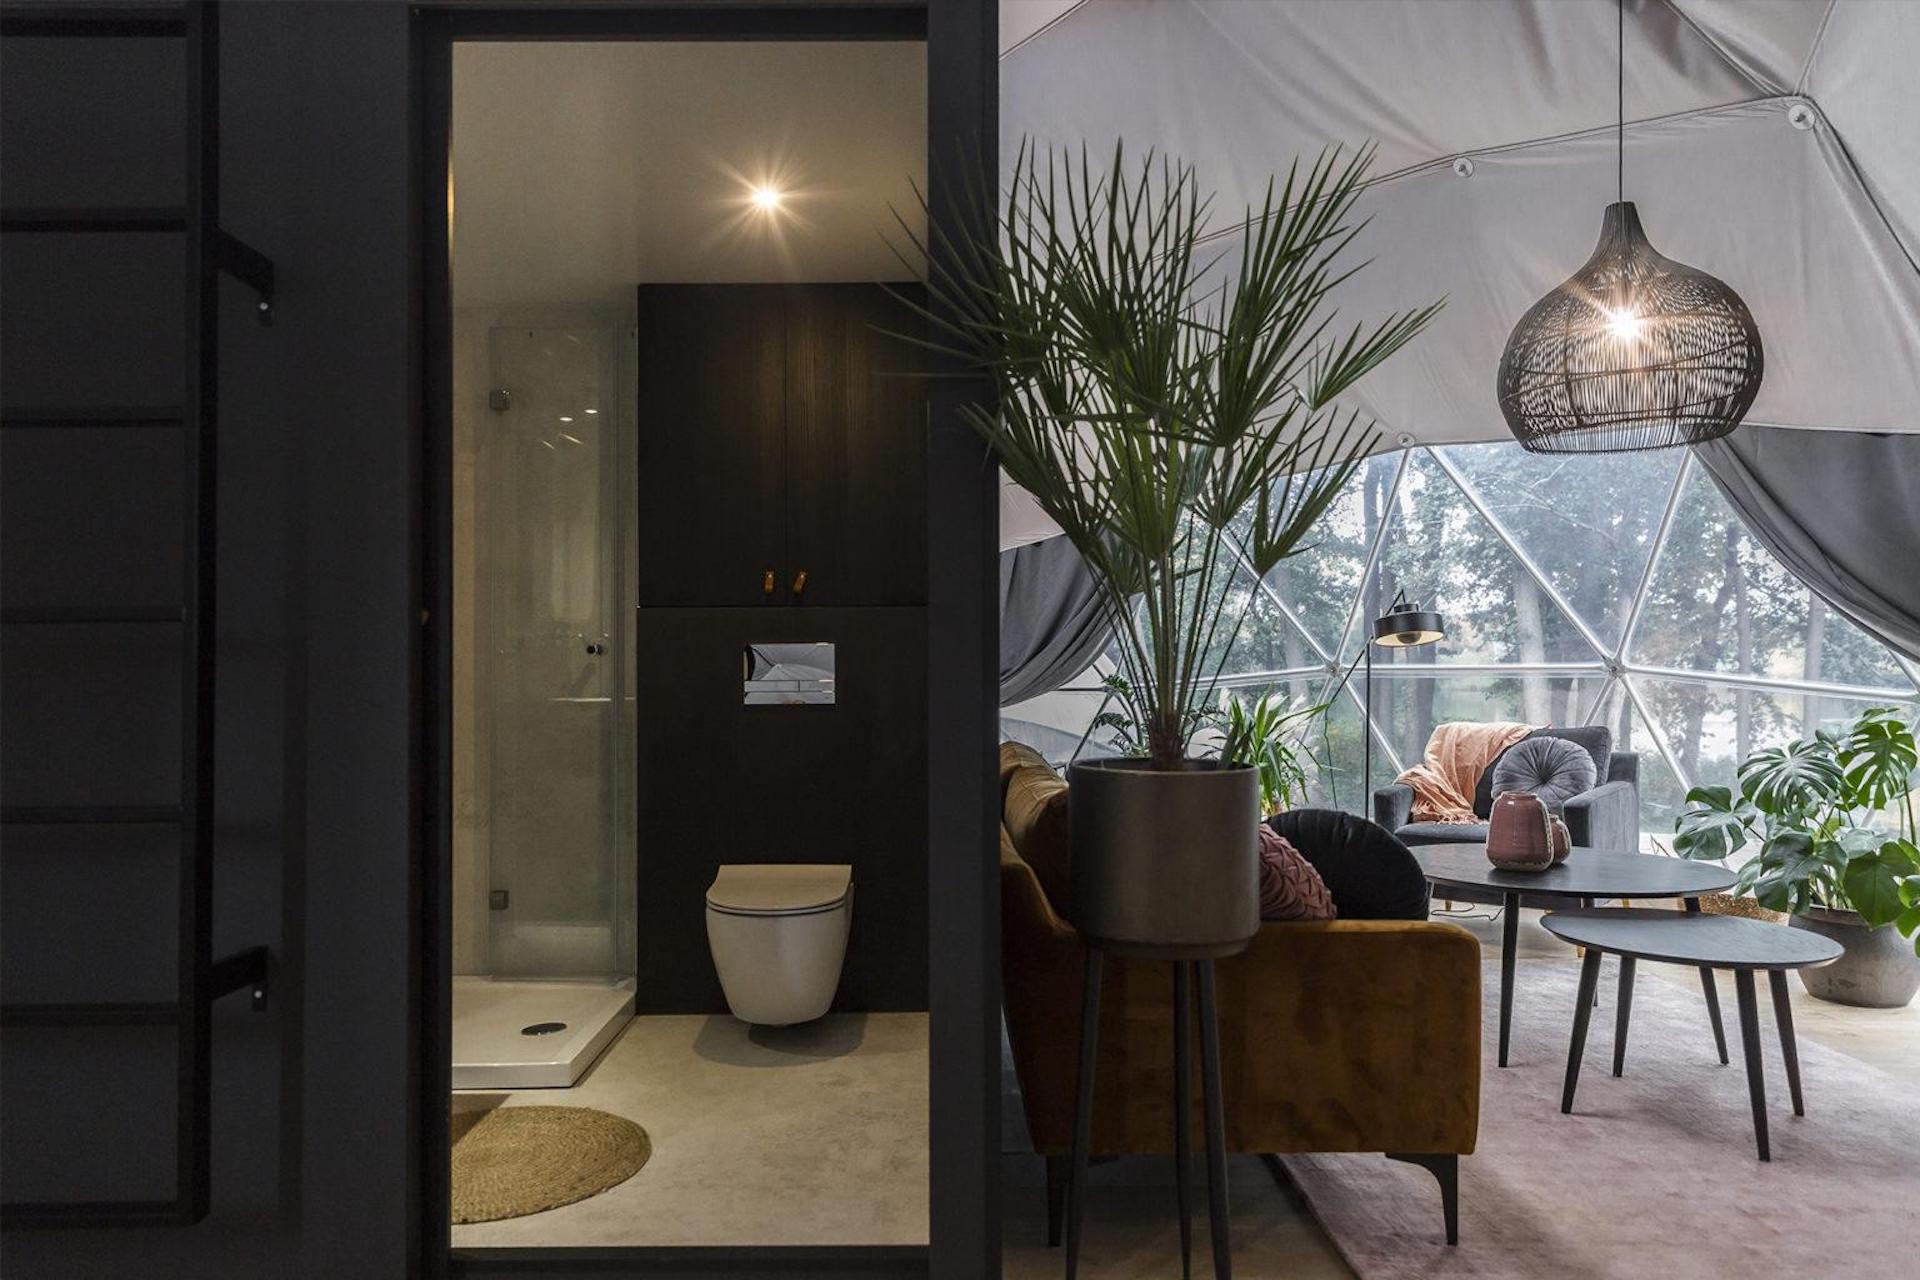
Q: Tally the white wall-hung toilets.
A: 1